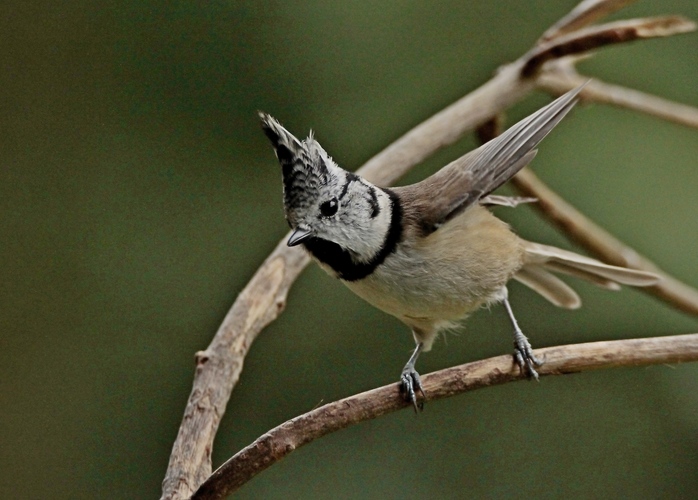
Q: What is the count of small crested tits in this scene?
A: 1